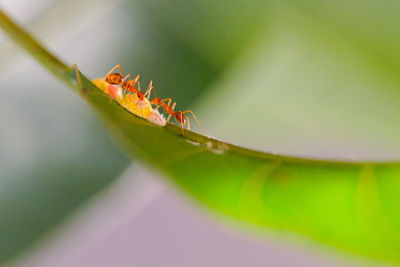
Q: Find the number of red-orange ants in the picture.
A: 2